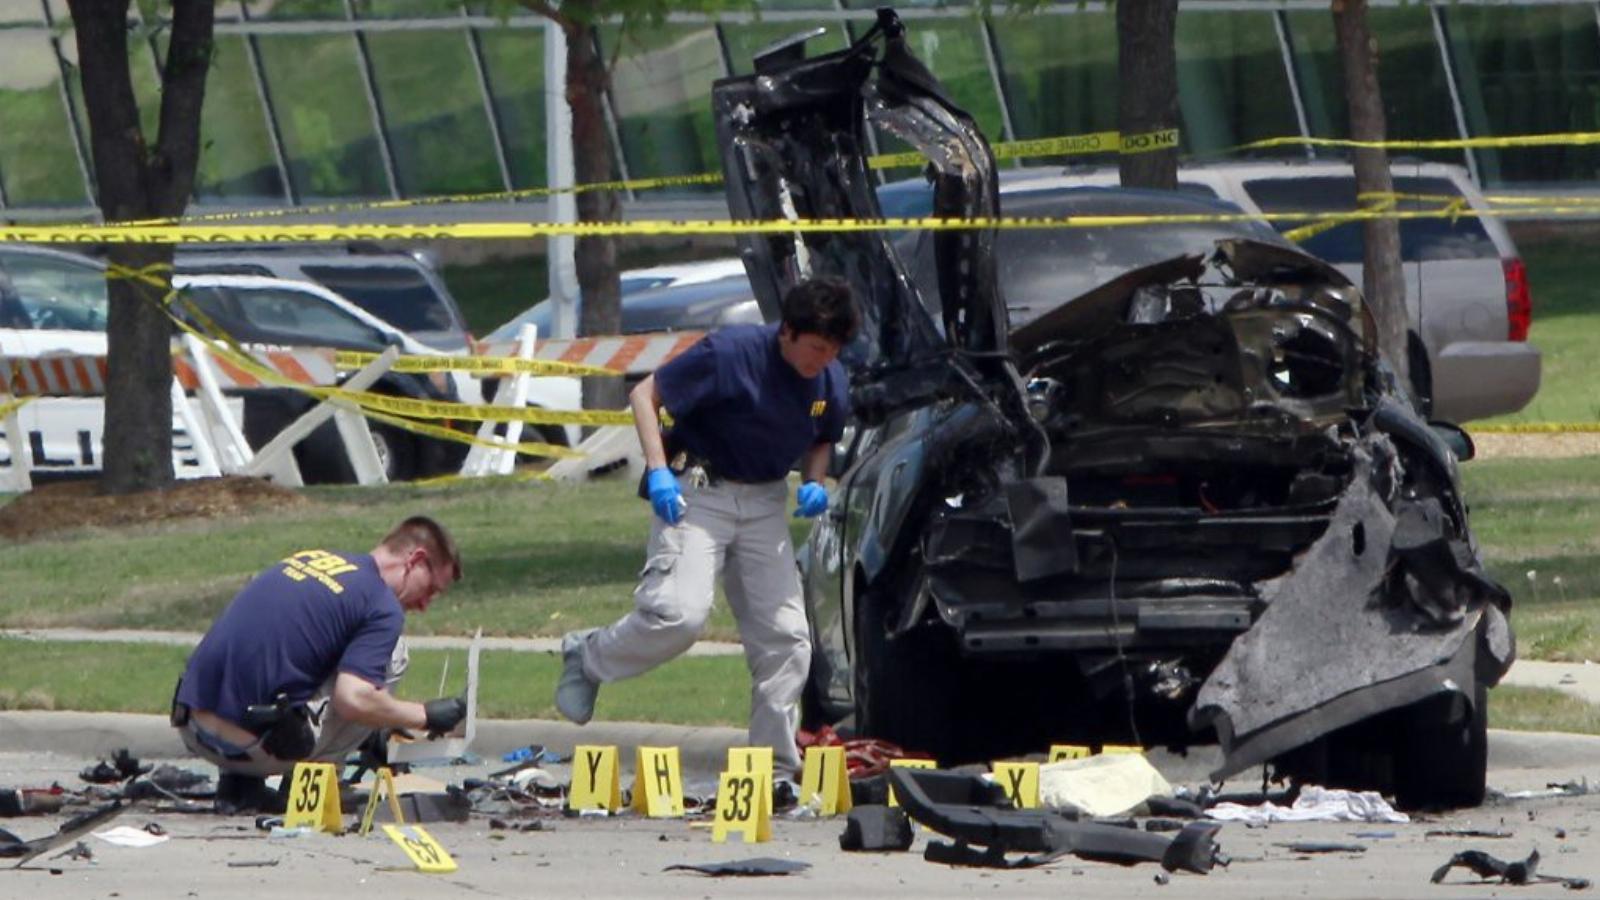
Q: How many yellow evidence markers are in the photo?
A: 12